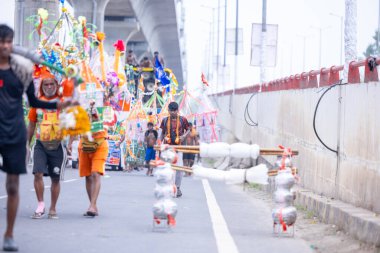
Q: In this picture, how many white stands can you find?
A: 2